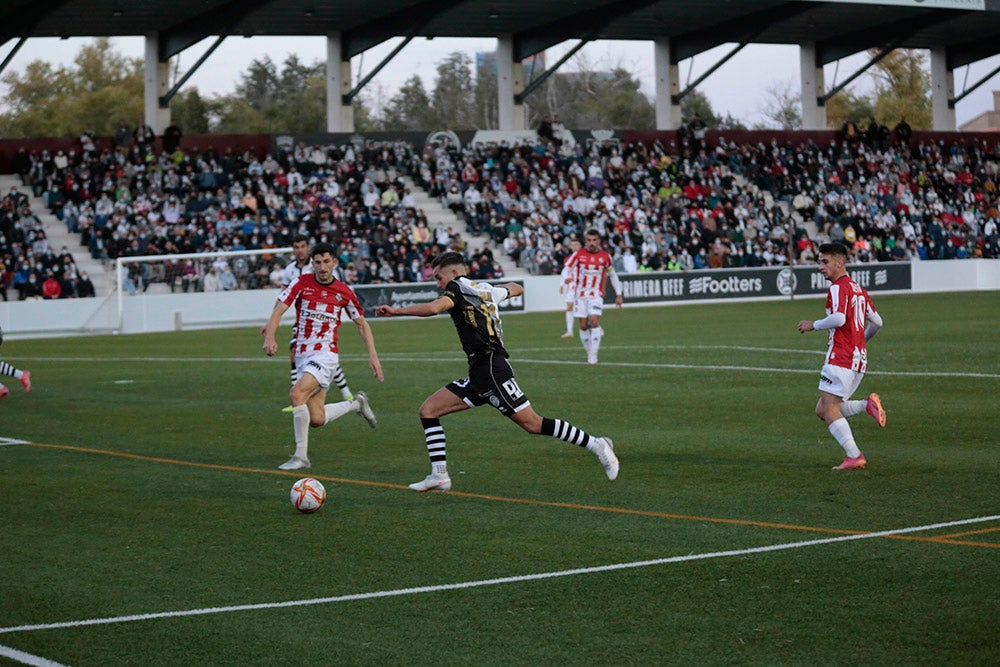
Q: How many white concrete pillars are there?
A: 6